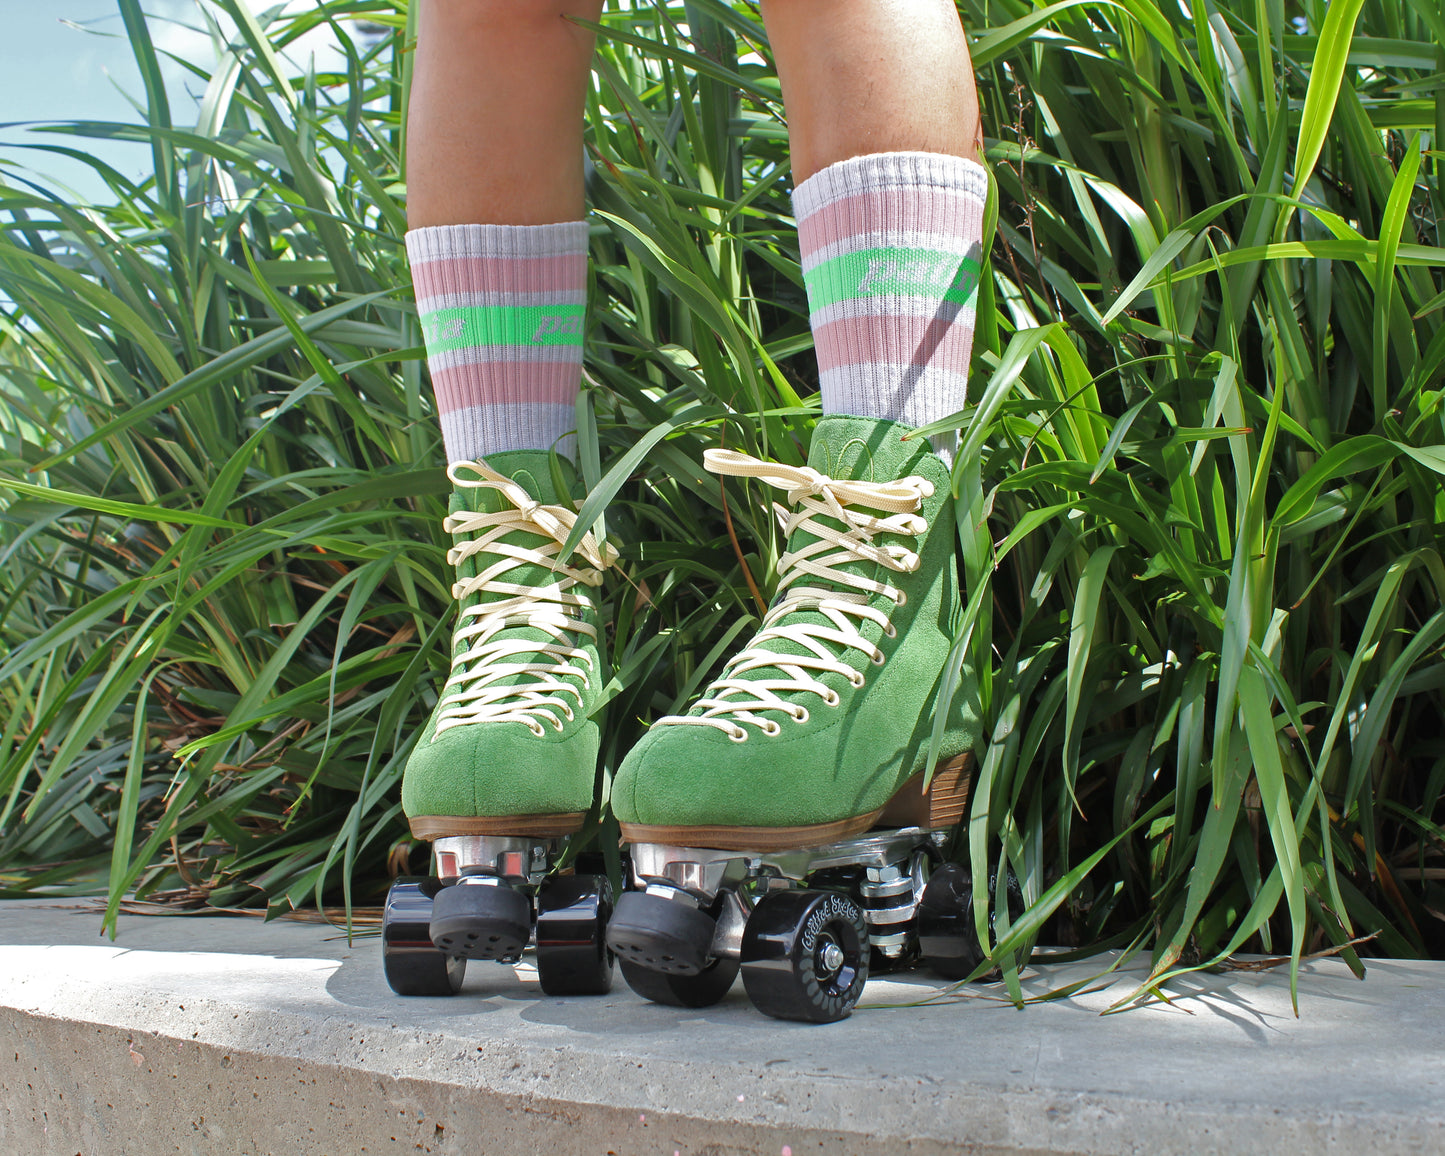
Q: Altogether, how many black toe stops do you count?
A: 2